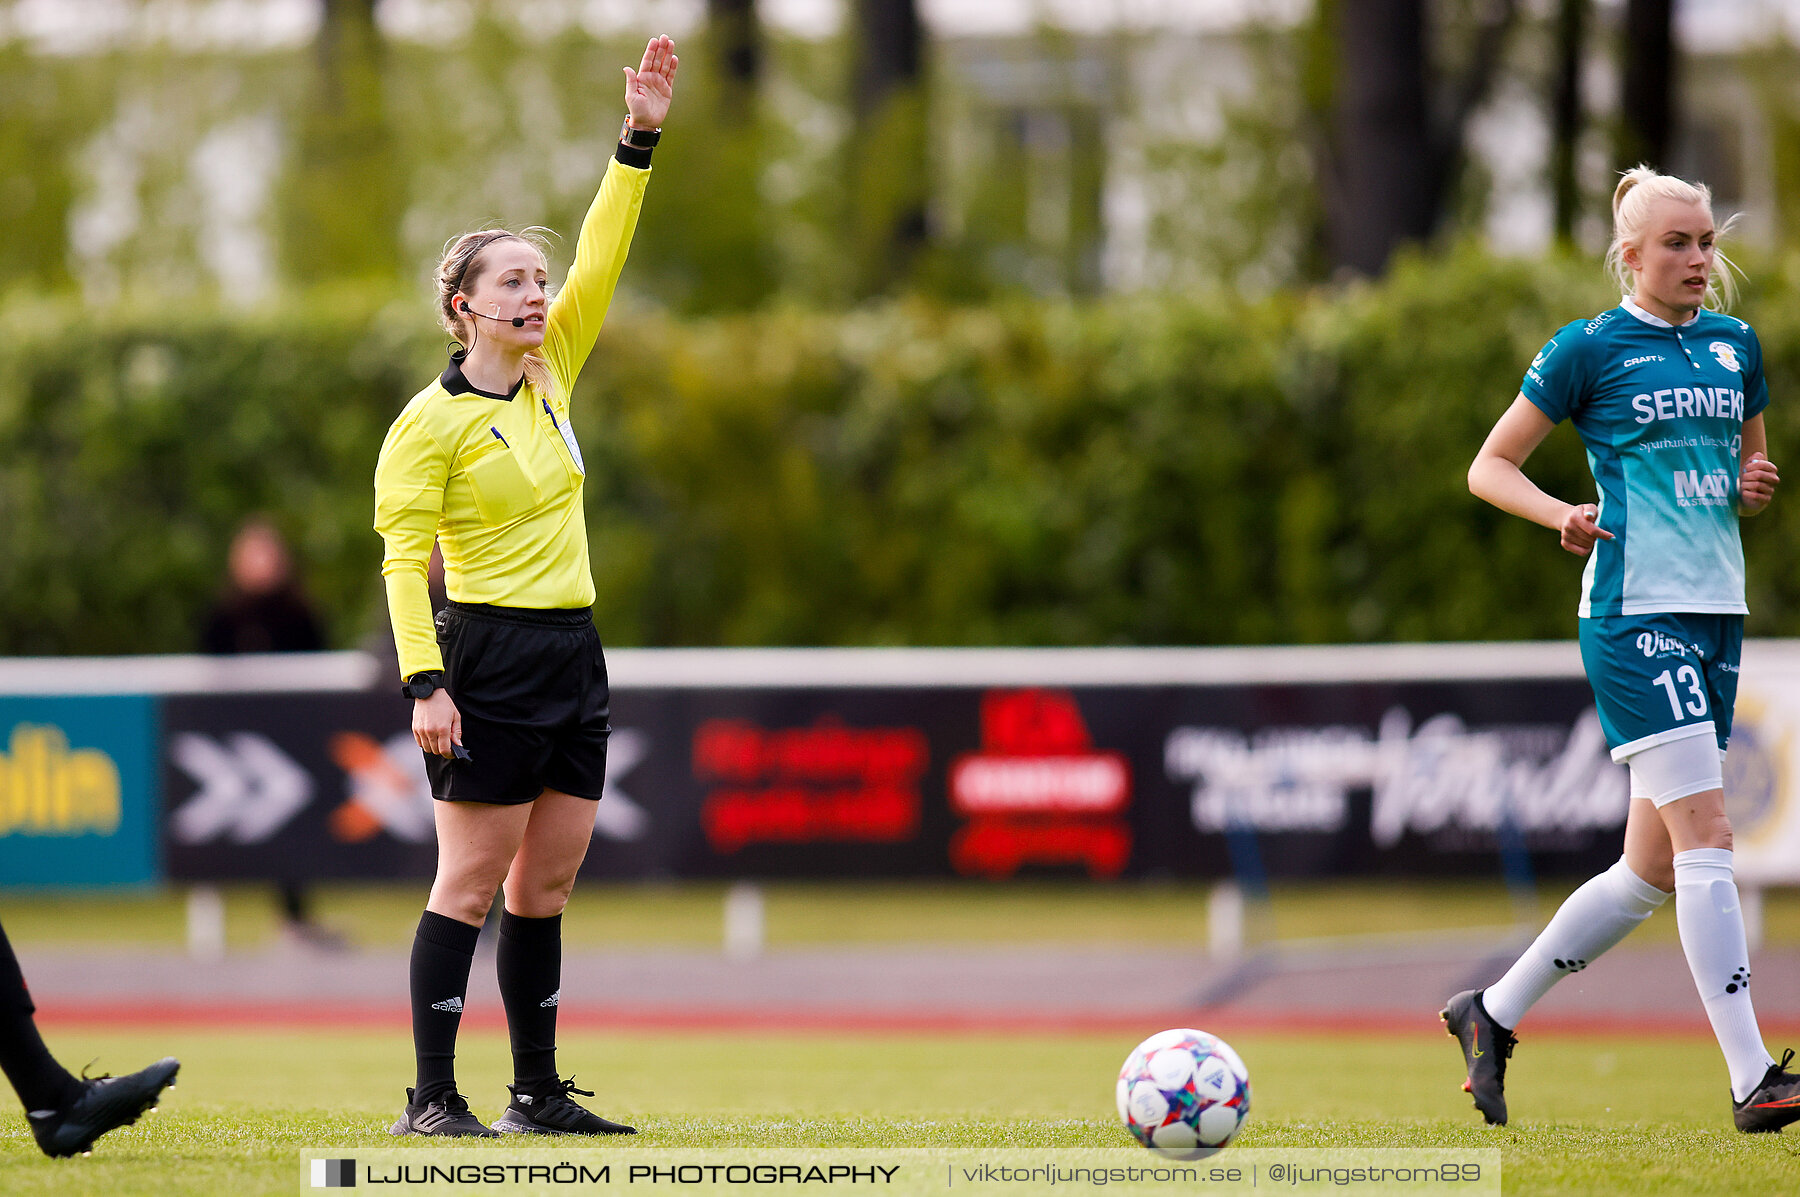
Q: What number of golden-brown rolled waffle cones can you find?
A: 0